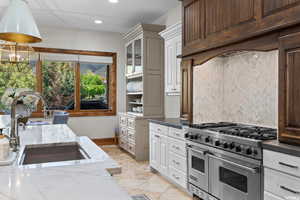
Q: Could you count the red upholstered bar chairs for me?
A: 0